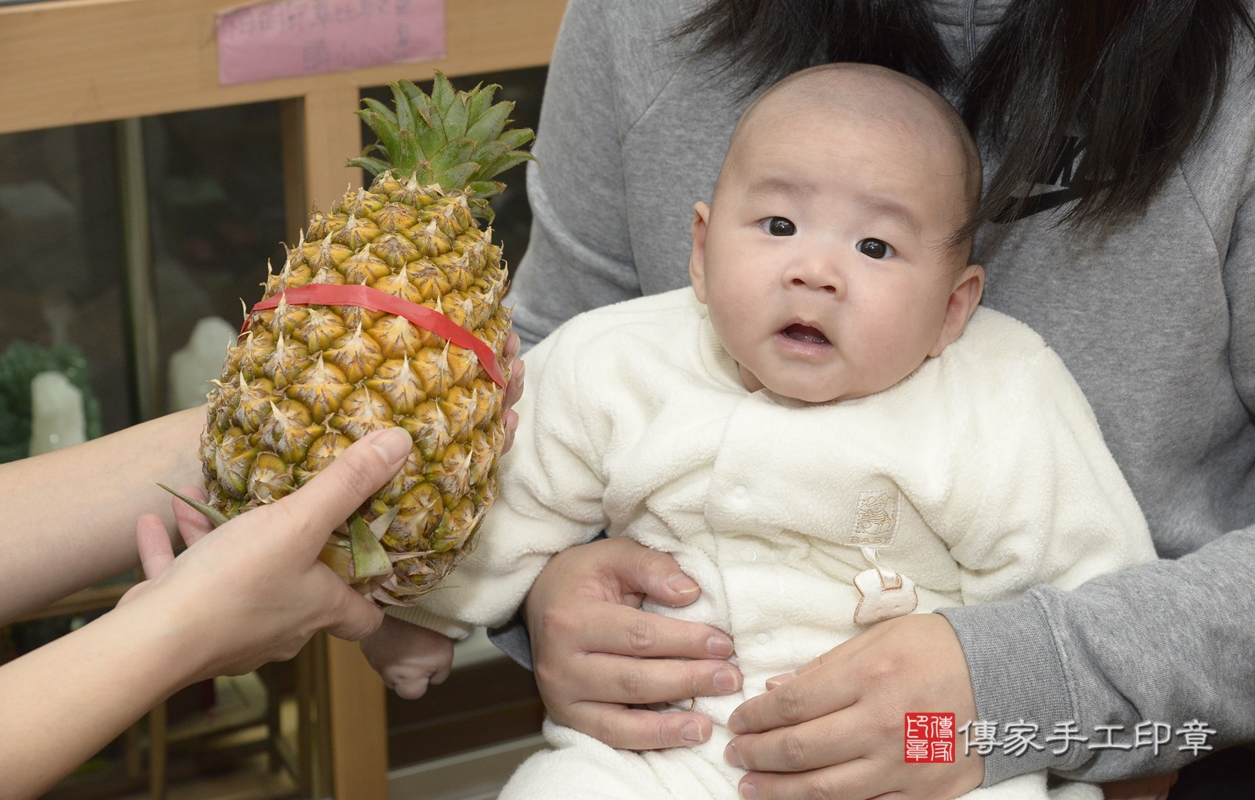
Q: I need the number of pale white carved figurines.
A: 2